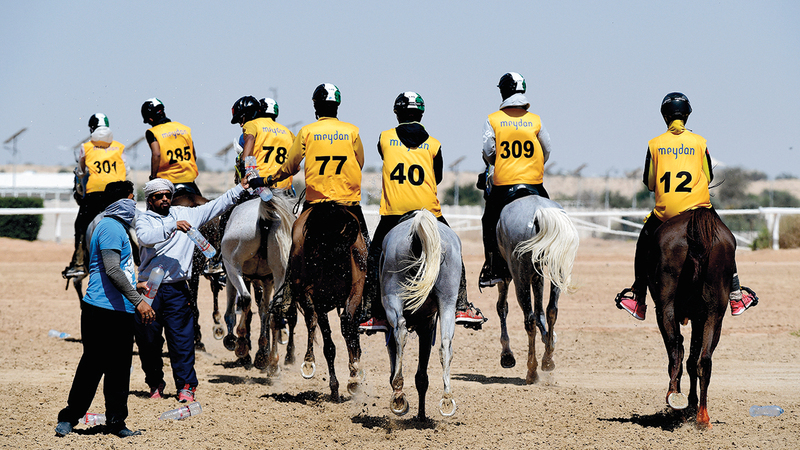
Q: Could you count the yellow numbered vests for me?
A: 7